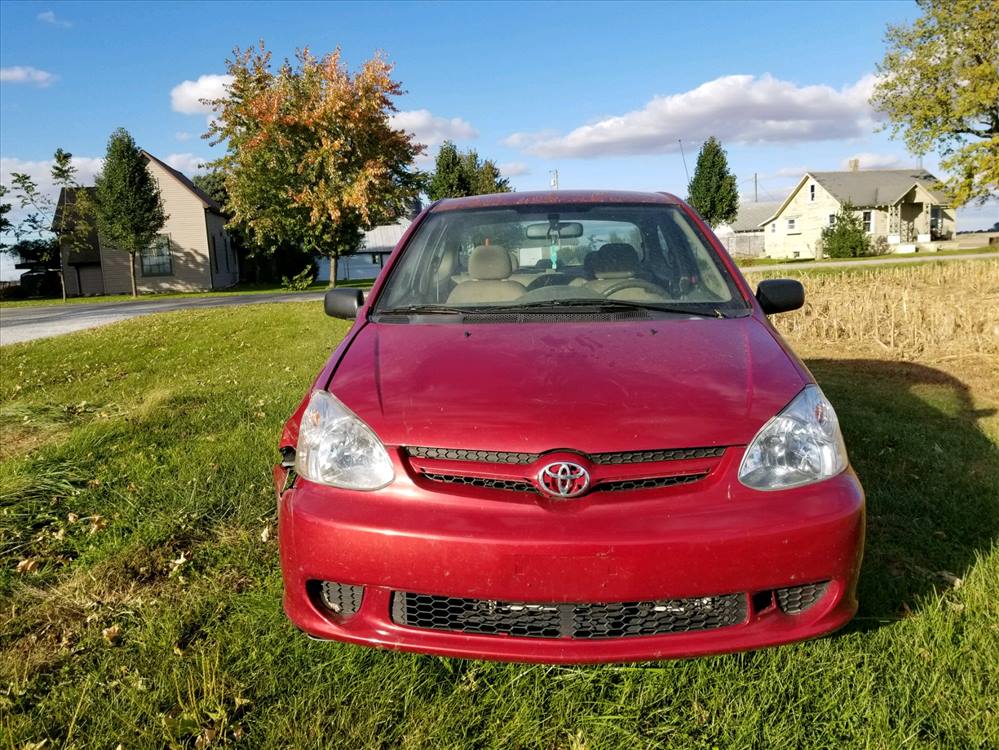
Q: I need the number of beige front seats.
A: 2